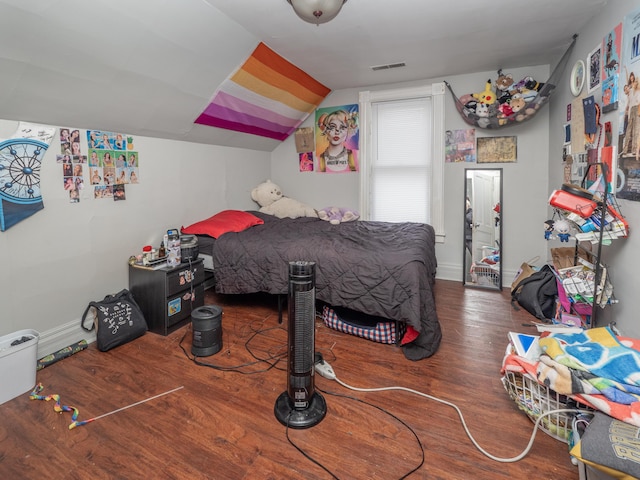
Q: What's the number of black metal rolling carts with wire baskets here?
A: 1